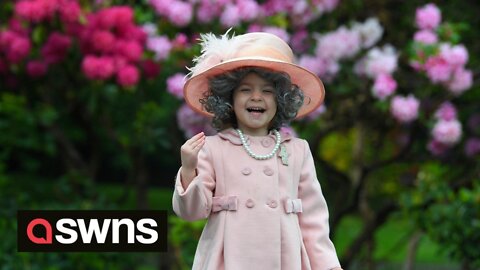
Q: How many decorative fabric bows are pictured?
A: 2